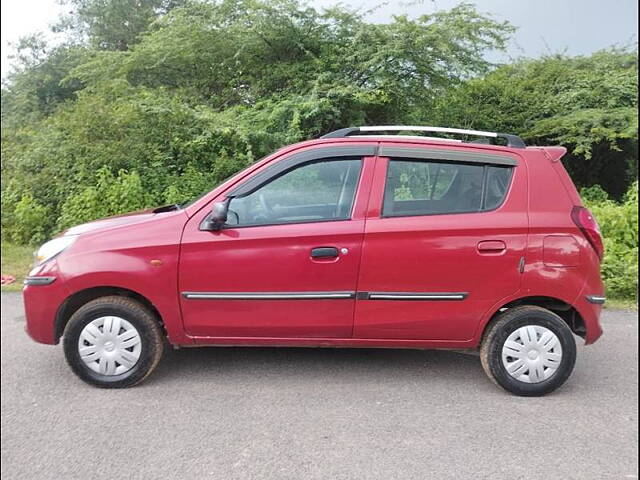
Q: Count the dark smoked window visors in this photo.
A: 2